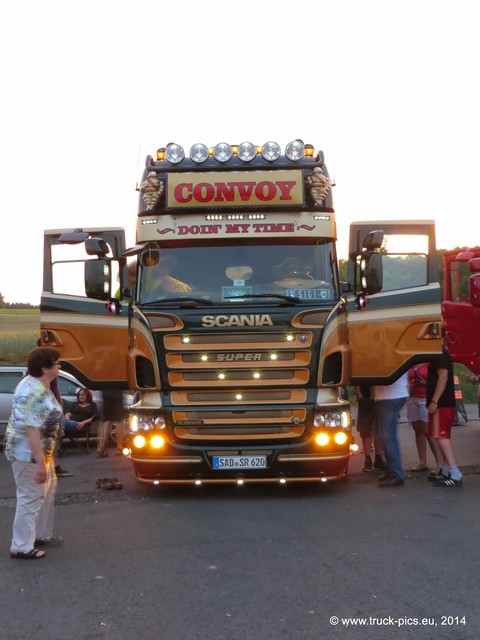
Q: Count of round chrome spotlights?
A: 6